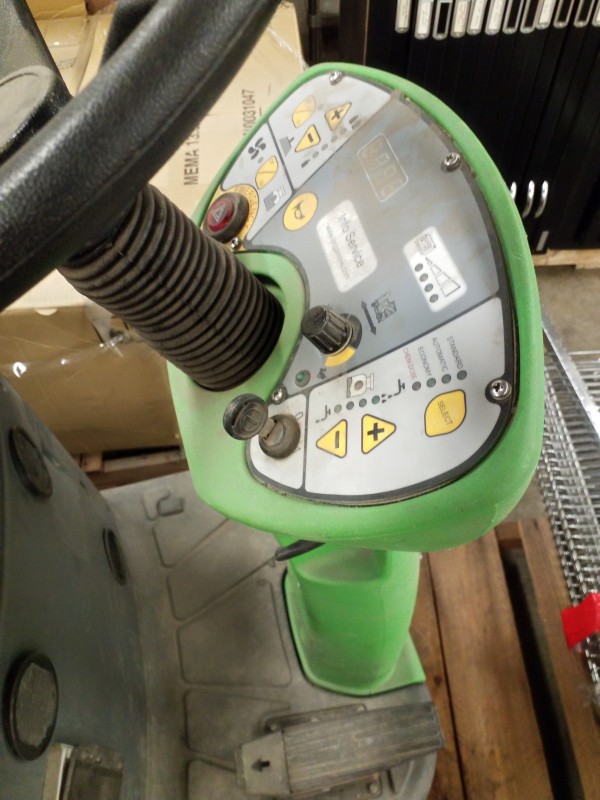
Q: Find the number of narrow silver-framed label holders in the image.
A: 12